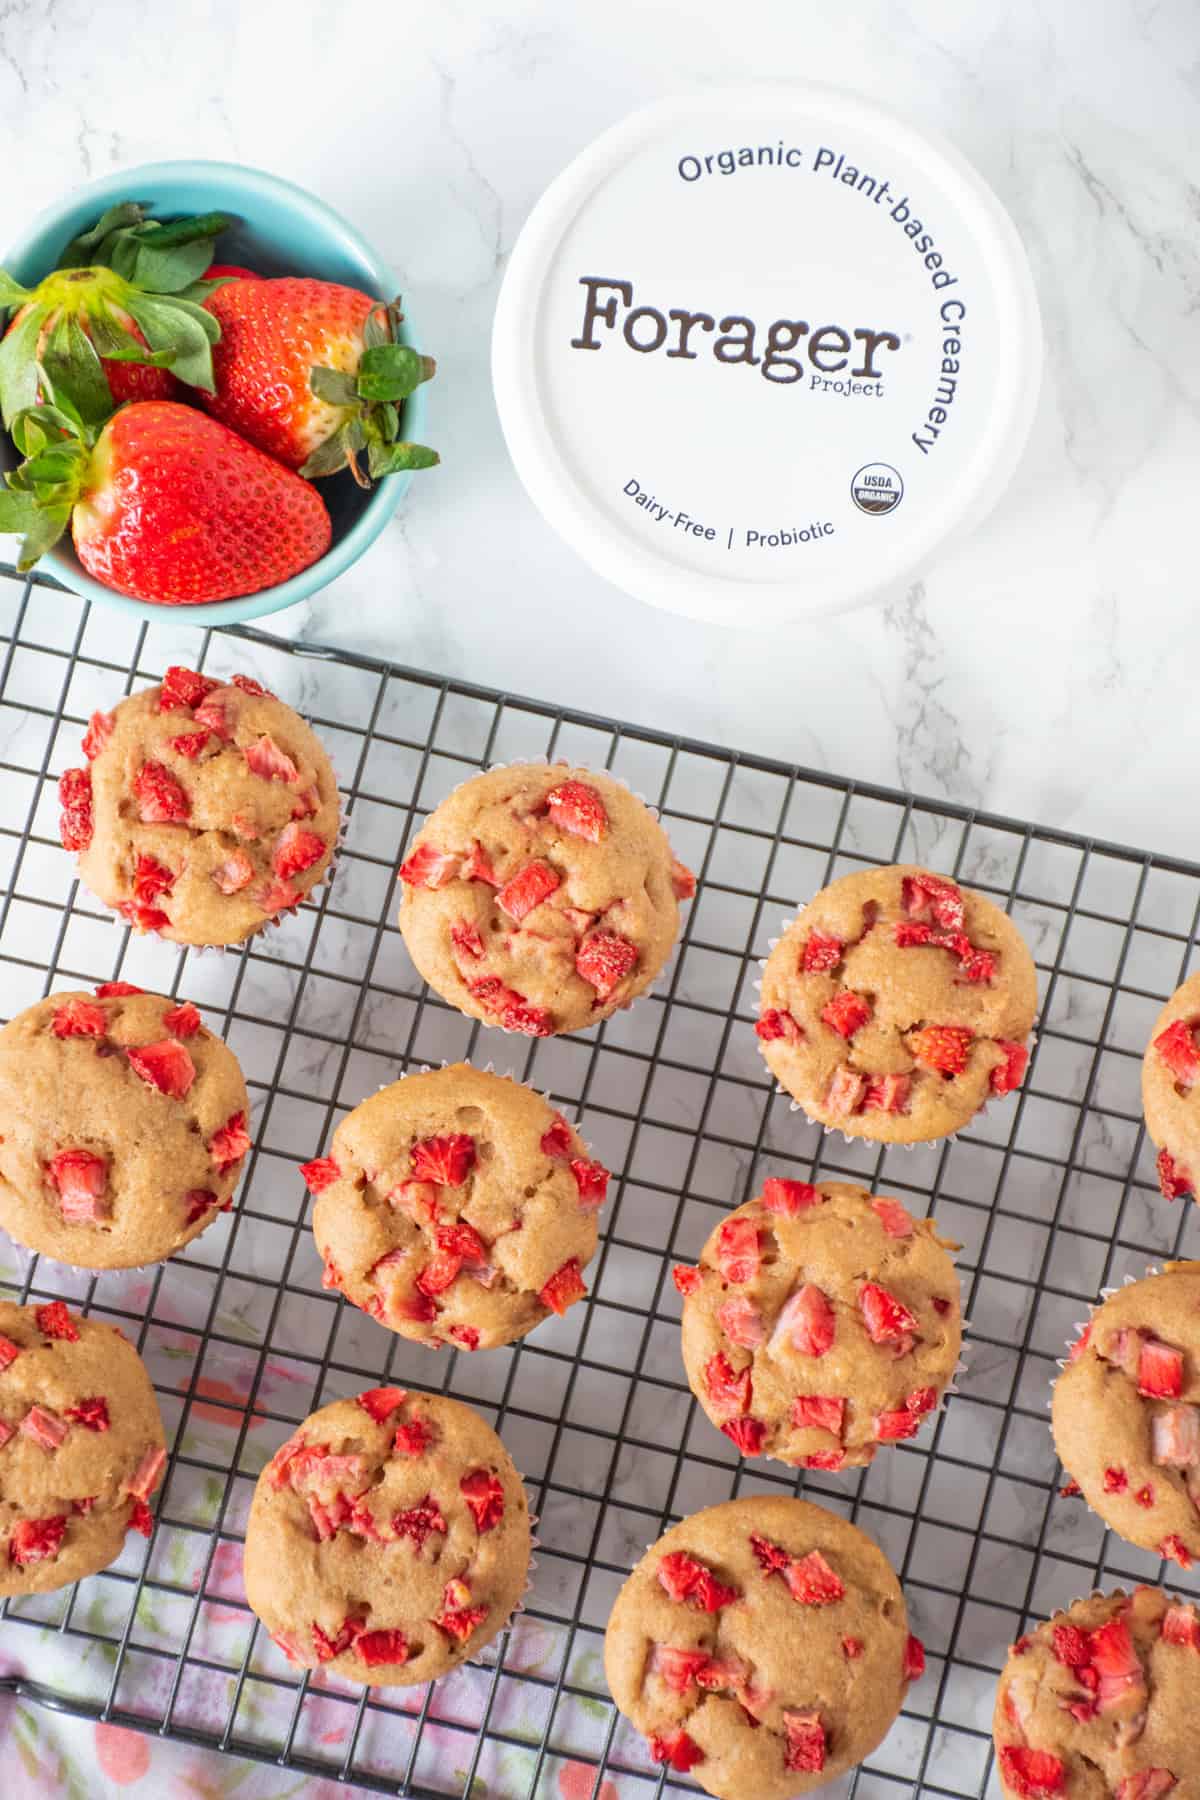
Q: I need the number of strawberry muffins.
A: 12